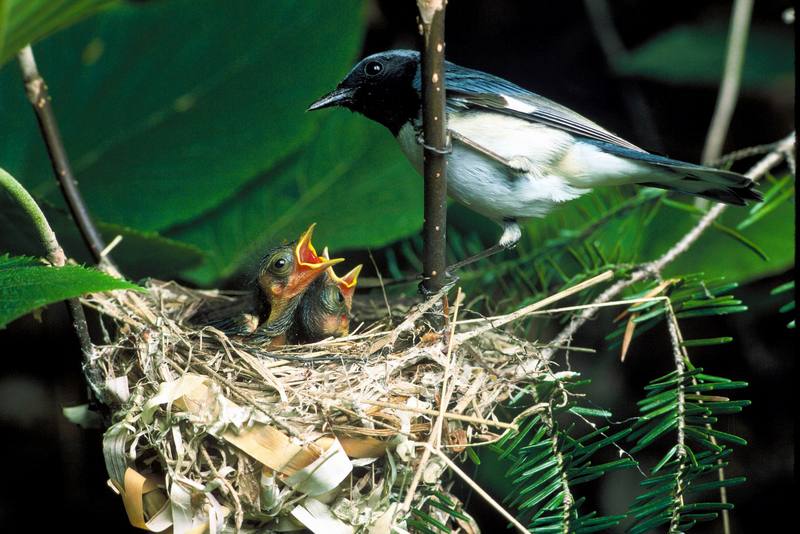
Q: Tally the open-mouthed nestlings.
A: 2